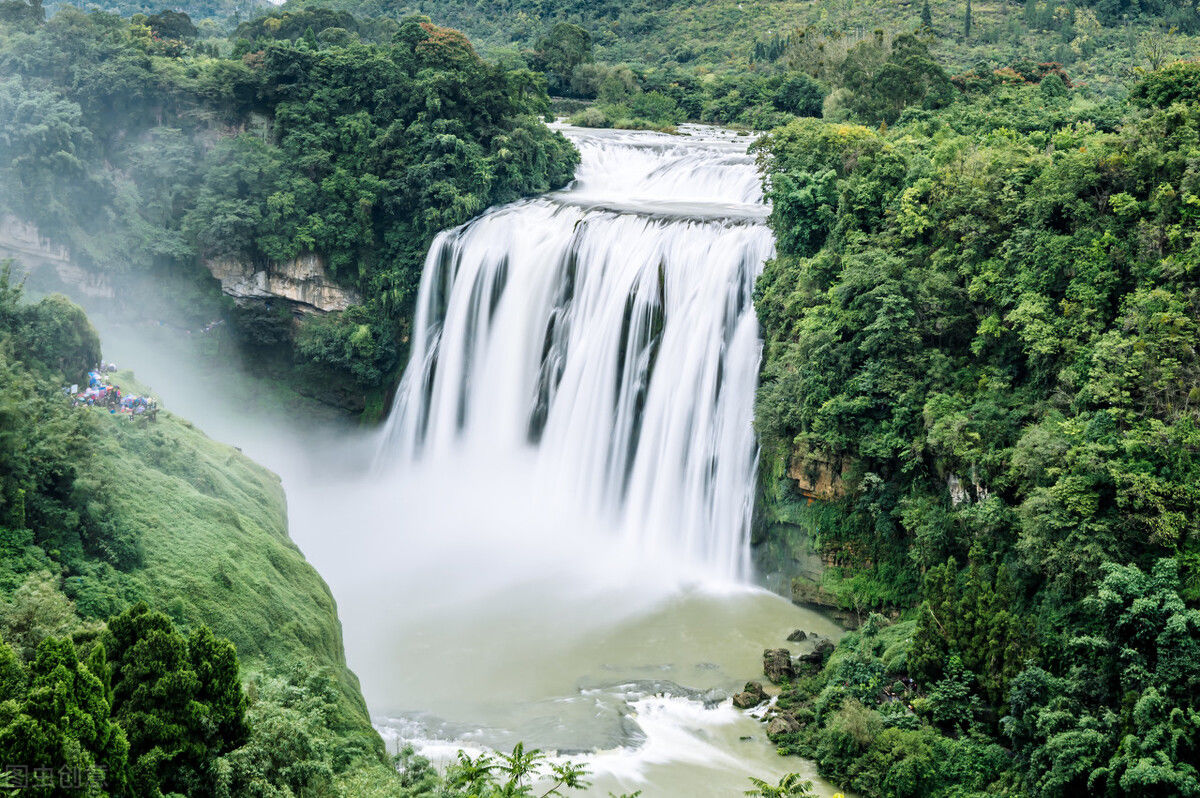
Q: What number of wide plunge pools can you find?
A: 1